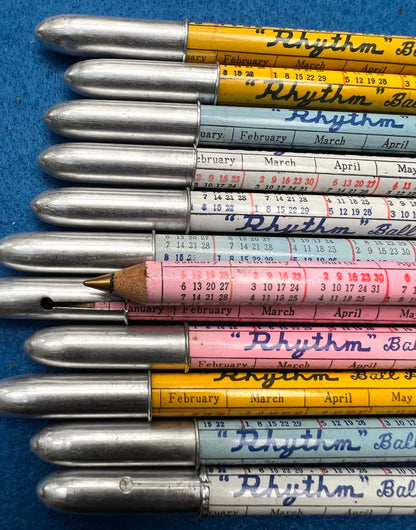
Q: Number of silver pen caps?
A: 11